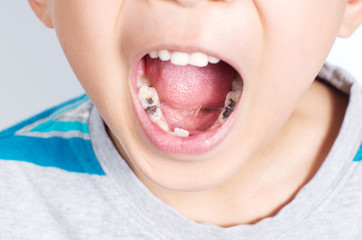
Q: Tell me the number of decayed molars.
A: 4